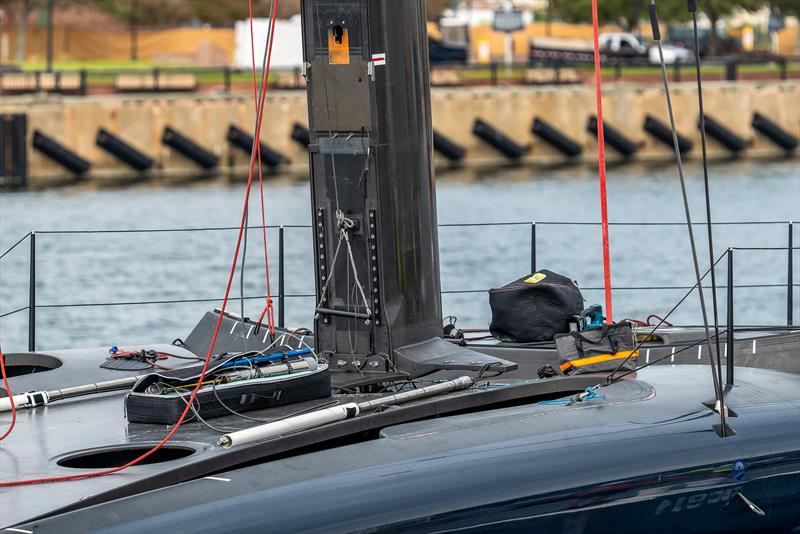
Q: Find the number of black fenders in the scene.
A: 12